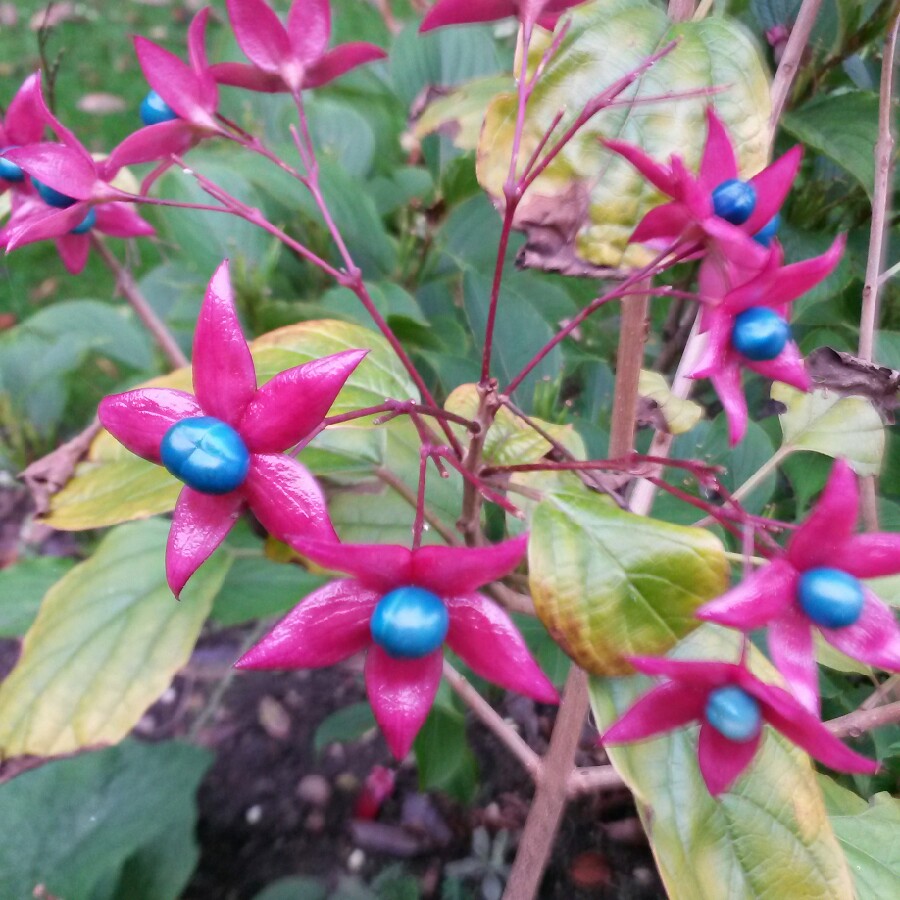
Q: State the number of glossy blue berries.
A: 11